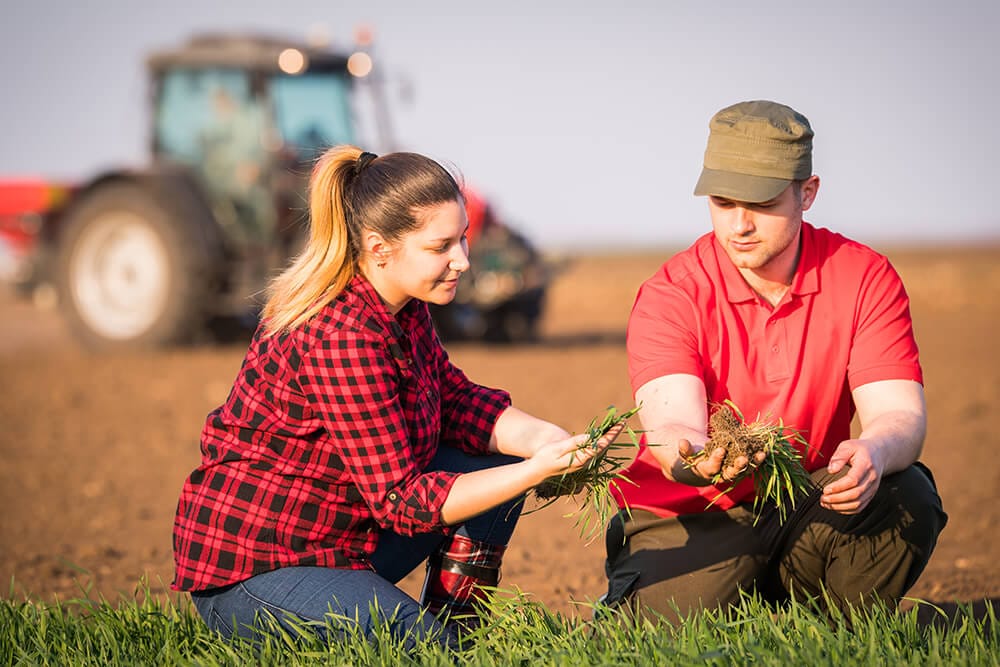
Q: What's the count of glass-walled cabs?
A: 1